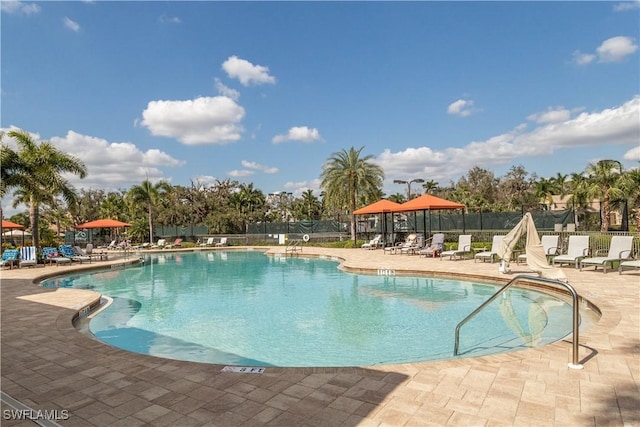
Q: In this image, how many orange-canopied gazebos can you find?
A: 4